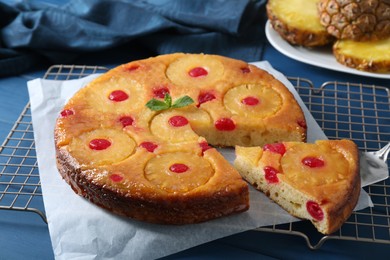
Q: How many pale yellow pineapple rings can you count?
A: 7